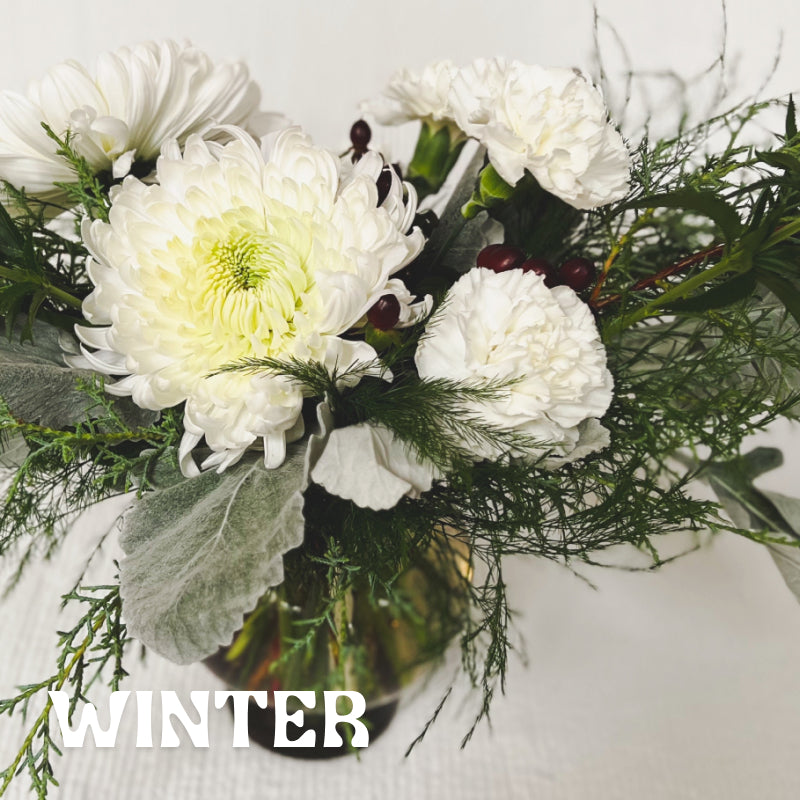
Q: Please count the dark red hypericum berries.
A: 6